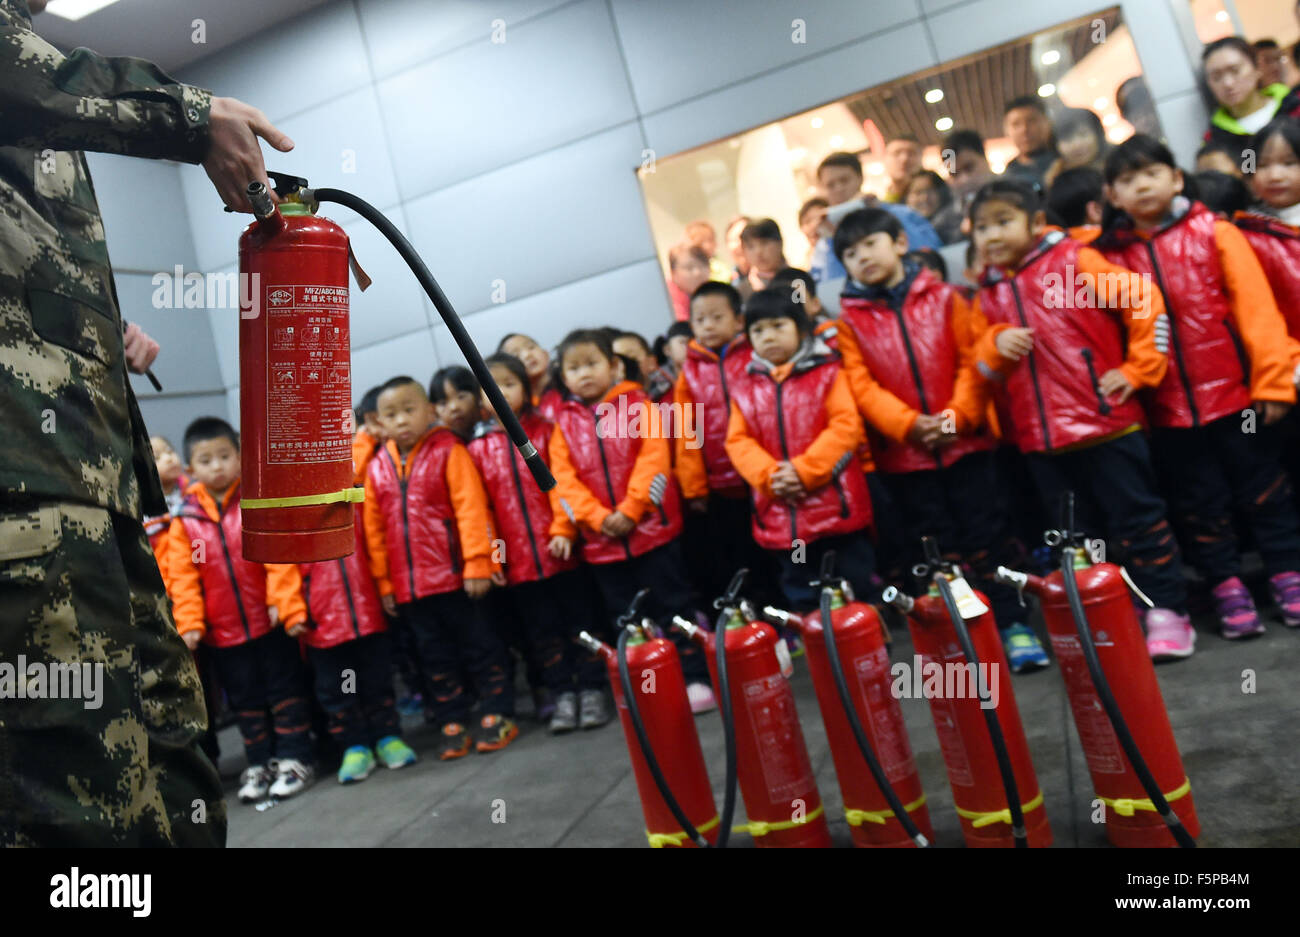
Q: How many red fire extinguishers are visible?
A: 6